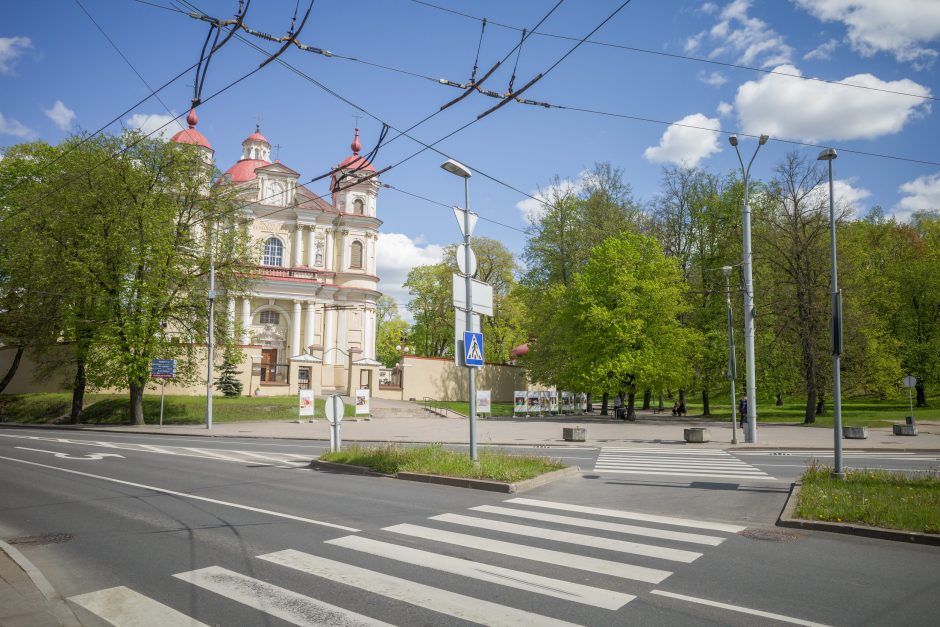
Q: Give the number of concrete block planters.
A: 4